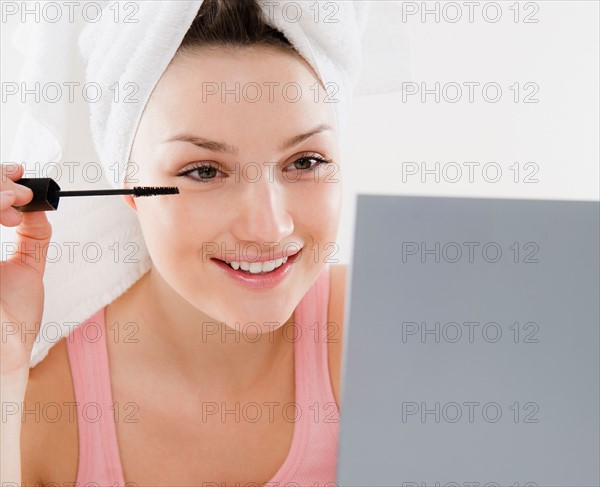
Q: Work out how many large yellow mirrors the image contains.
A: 0